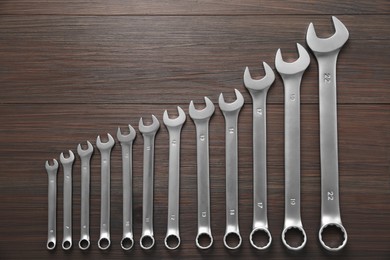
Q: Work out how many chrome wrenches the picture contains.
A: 12